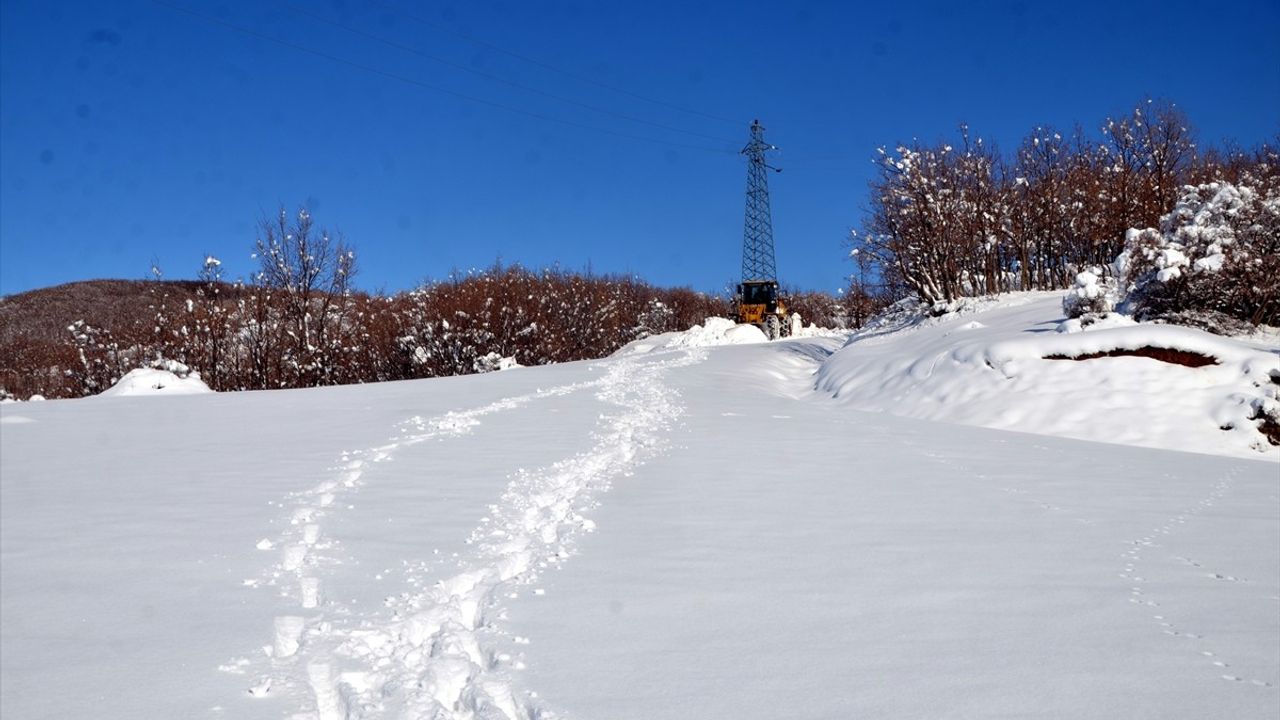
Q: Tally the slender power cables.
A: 3